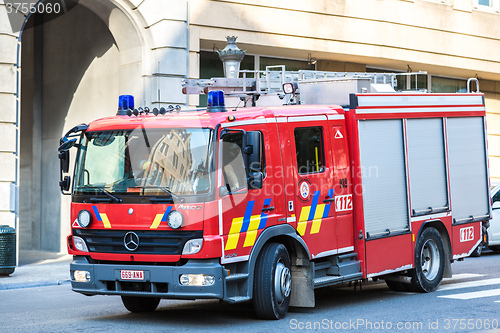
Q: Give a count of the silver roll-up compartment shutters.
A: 3